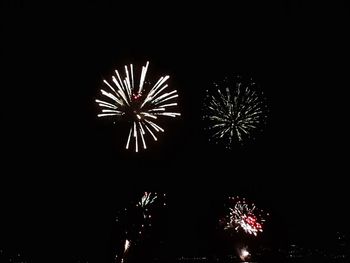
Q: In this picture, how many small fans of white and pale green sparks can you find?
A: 1